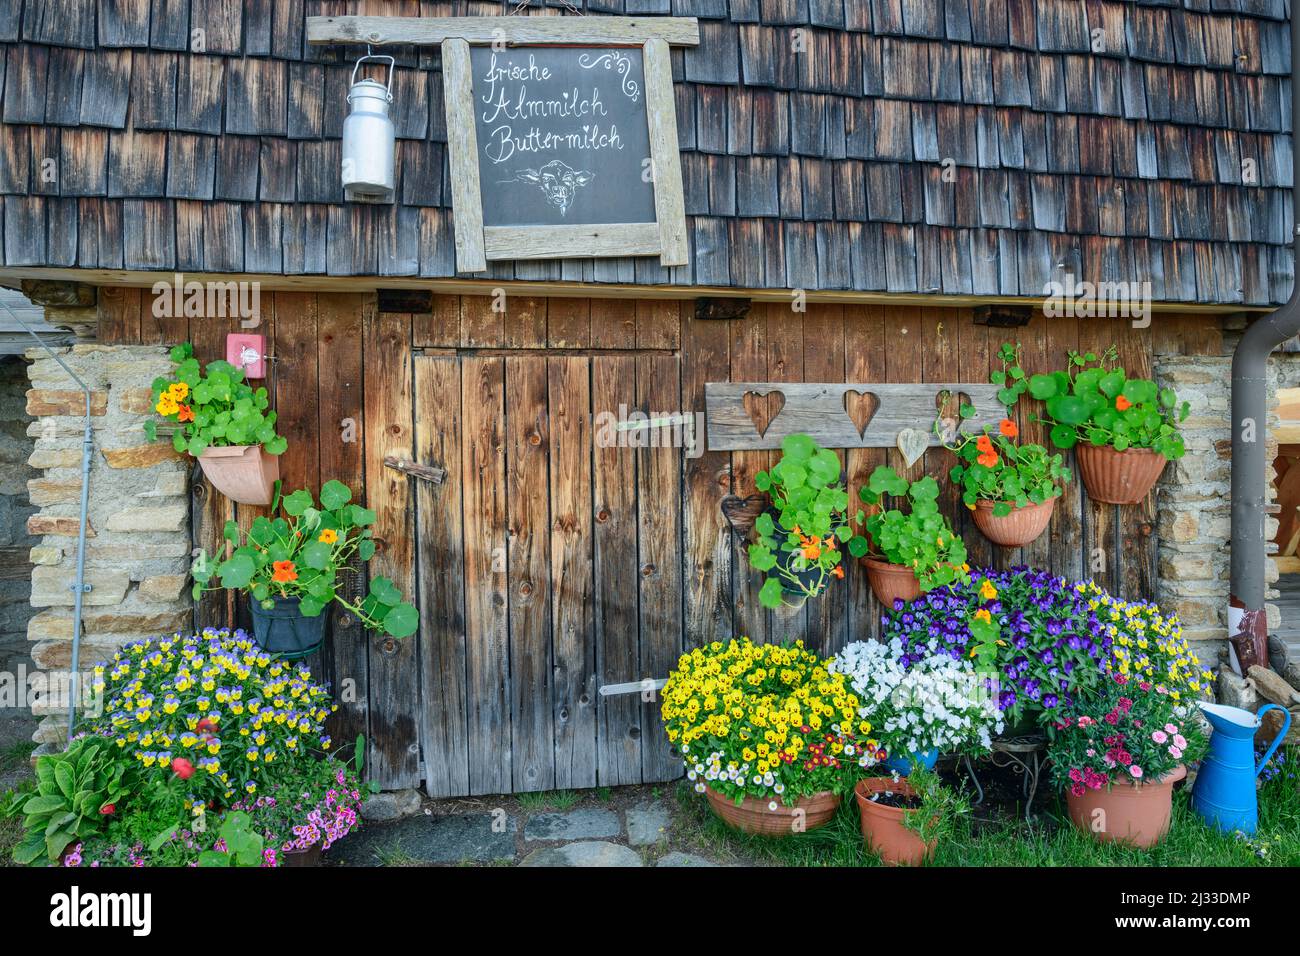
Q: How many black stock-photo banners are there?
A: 1